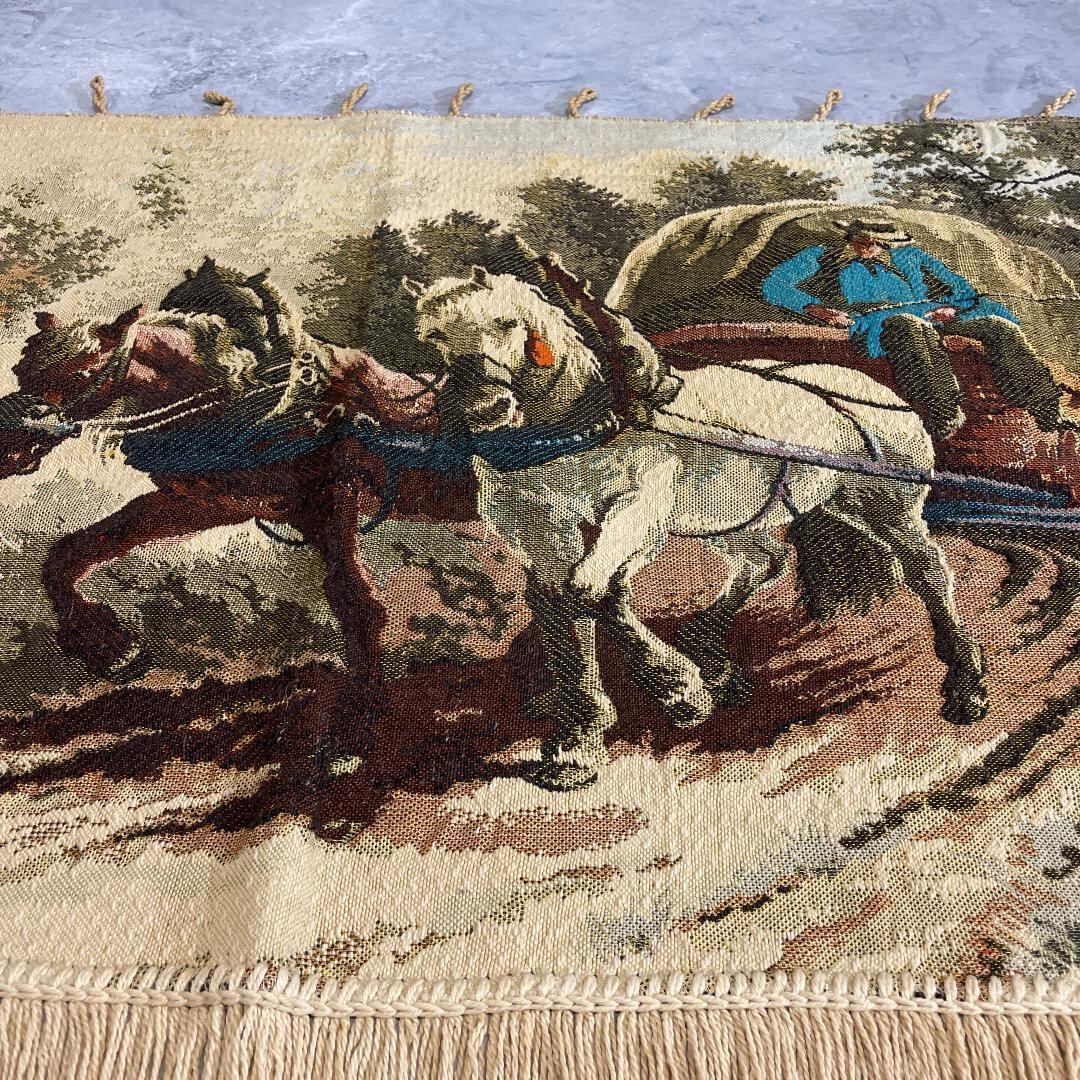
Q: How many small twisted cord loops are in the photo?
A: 9